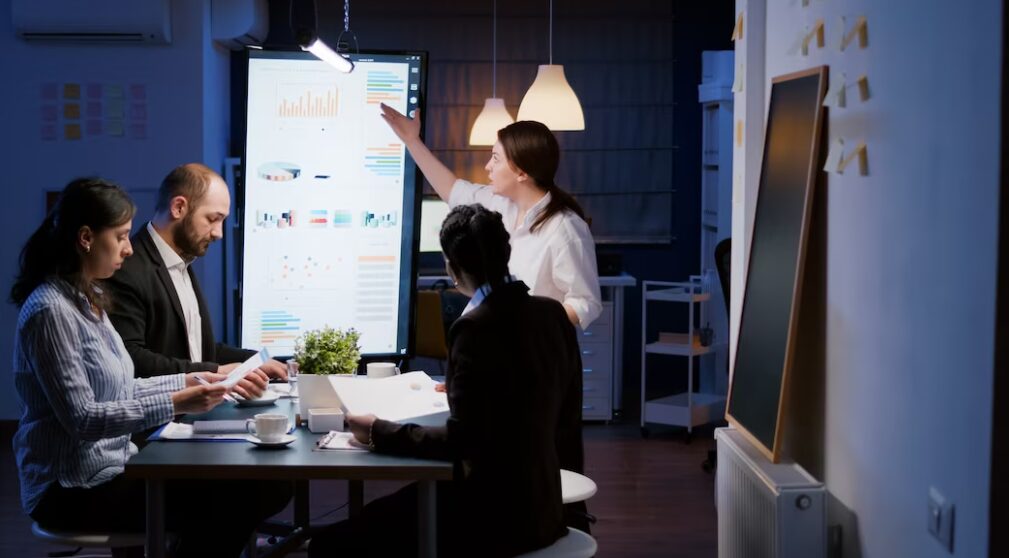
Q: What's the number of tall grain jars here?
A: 0